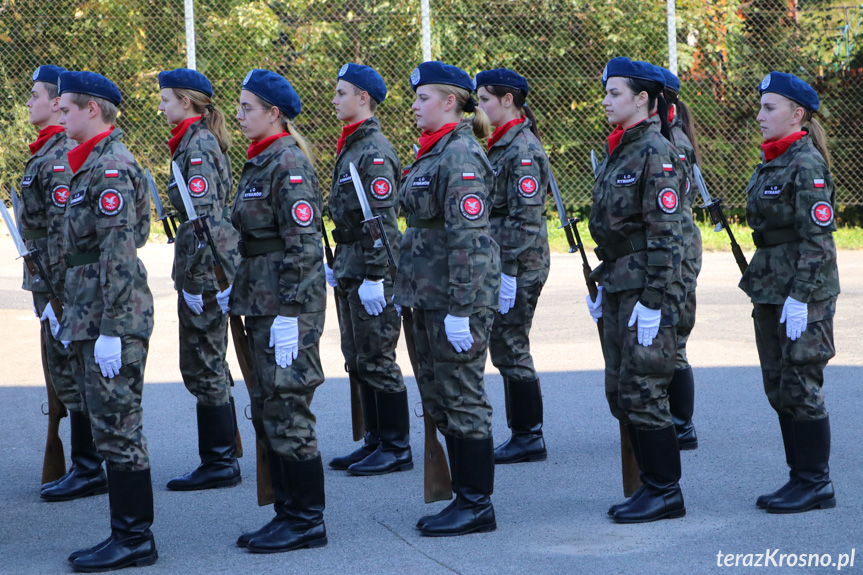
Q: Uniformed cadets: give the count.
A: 10